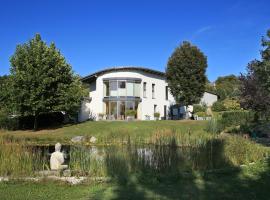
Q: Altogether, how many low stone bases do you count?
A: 1